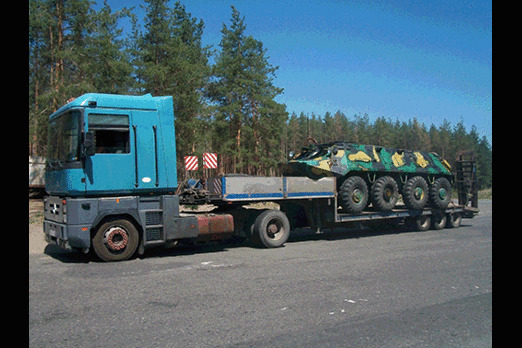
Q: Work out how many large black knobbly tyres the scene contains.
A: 4